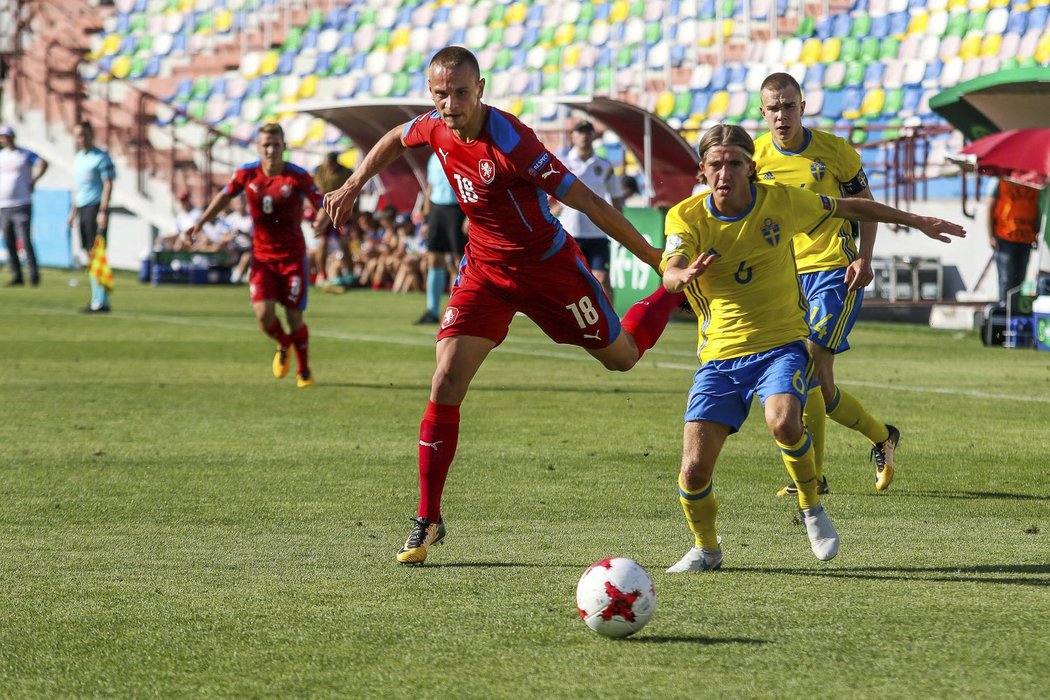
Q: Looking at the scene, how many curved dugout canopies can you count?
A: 2